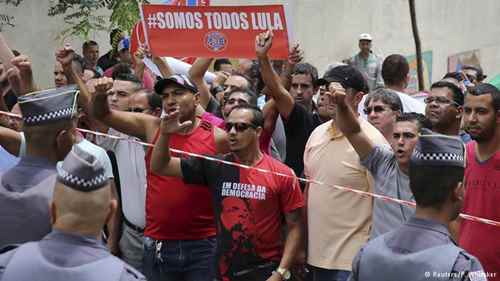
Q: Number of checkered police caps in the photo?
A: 3